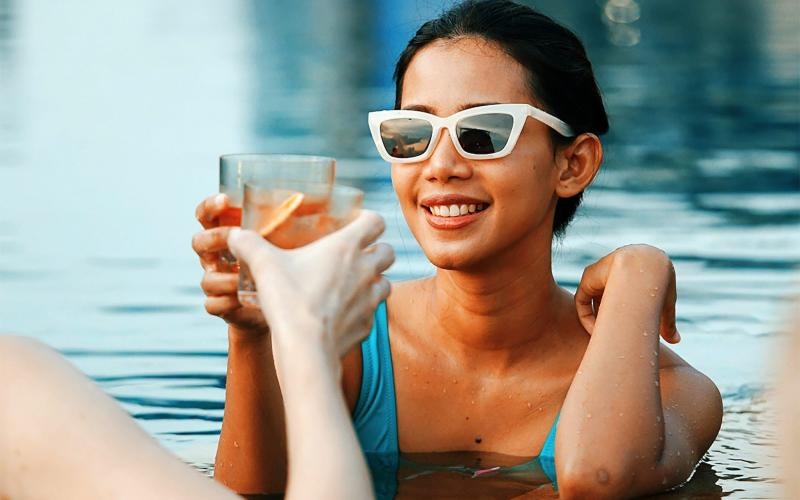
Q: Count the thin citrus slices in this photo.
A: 1